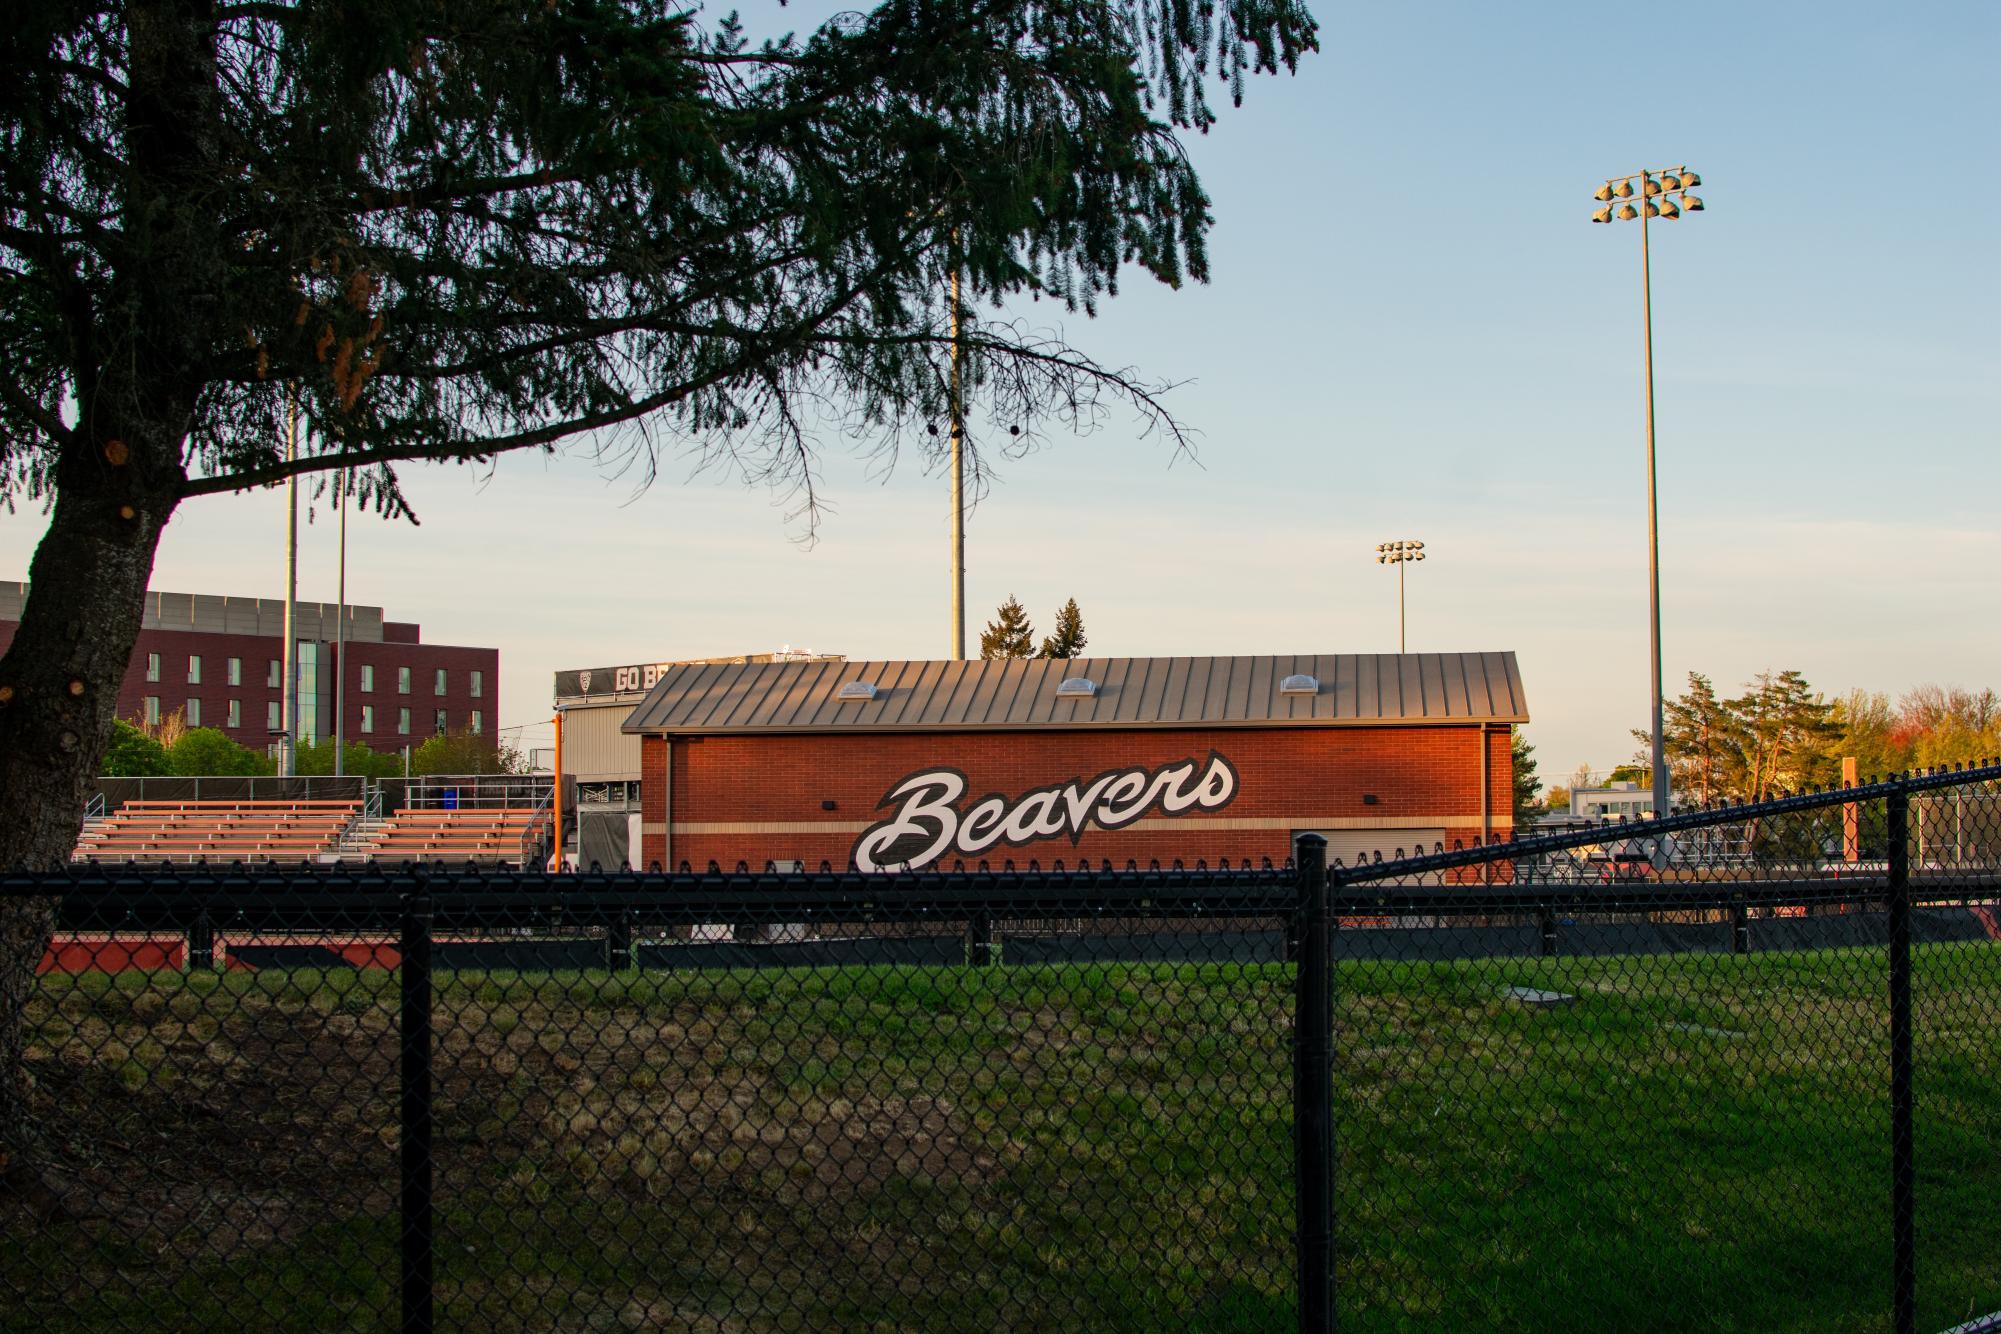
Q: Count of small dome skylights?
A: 3